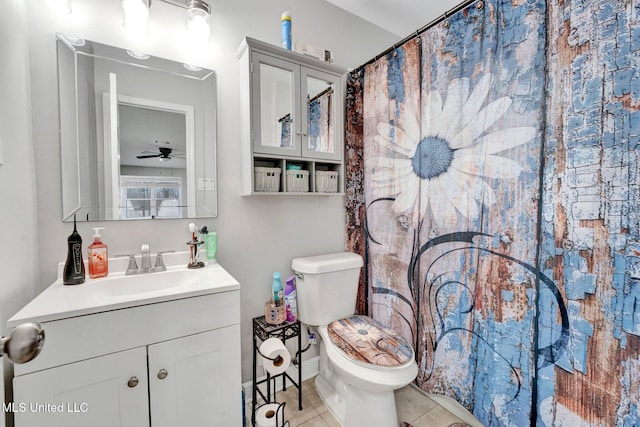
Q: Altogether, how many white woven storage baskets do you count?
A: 3